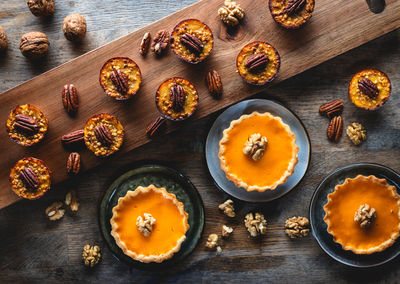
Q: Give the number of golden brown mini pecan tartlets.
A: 9